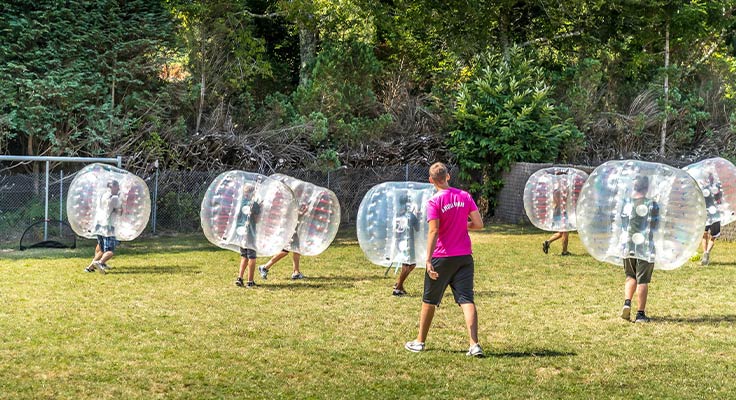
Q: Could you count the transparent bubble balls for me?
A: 7